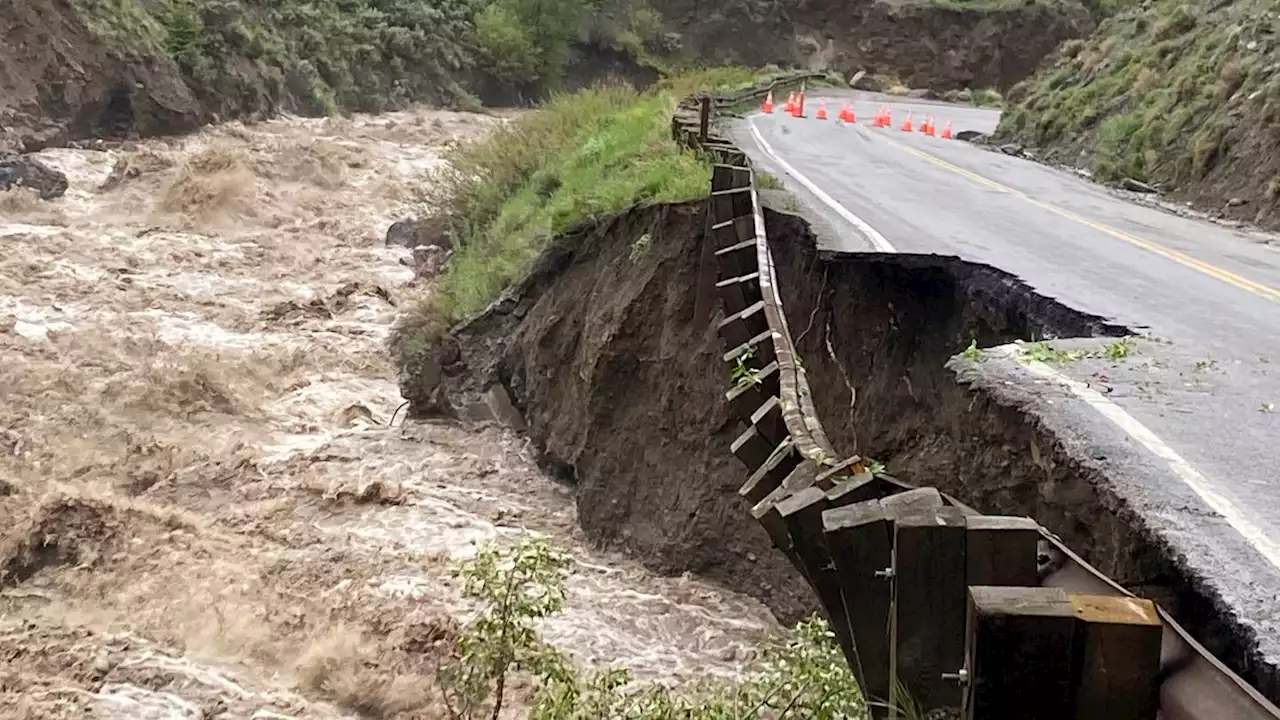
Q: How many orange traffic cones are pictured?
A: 13